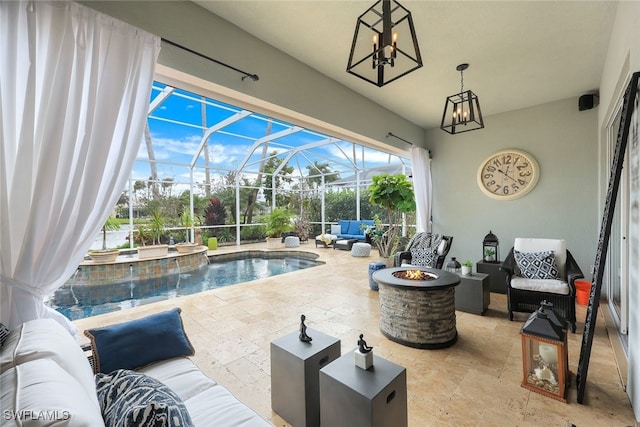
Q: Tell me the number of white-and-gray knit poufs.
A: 2